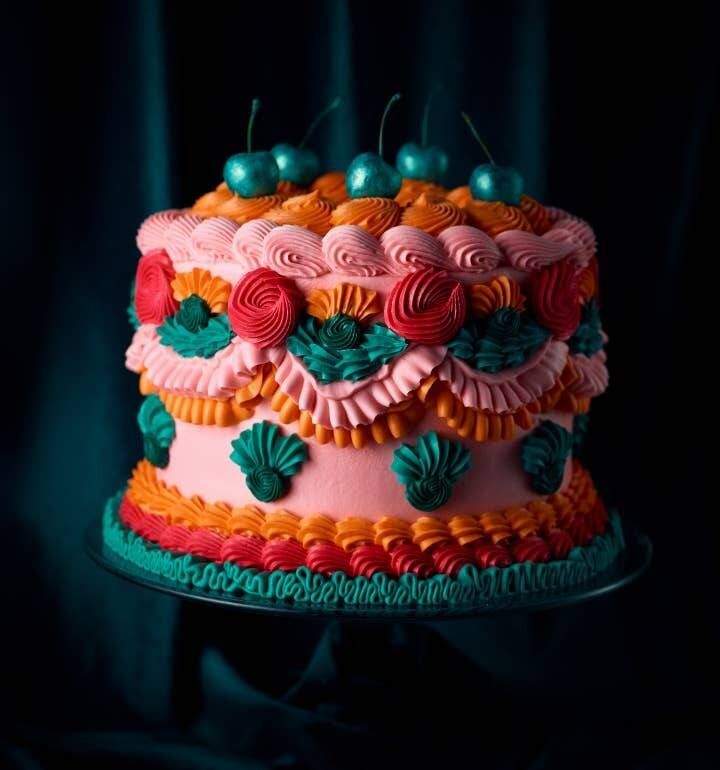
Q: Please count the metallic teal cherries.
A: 5